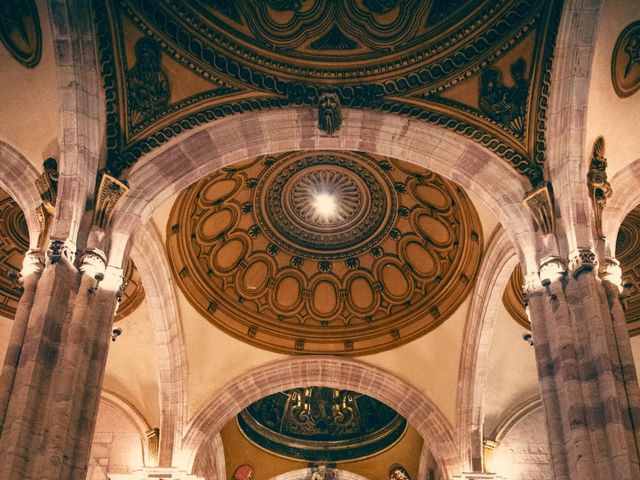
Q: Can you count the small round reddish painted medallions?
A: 2